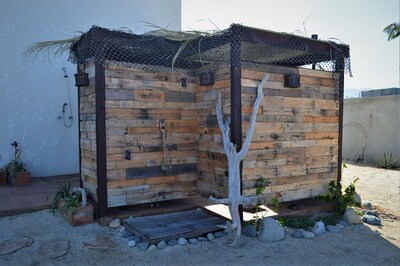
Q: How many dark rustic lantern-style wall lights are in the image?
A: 3